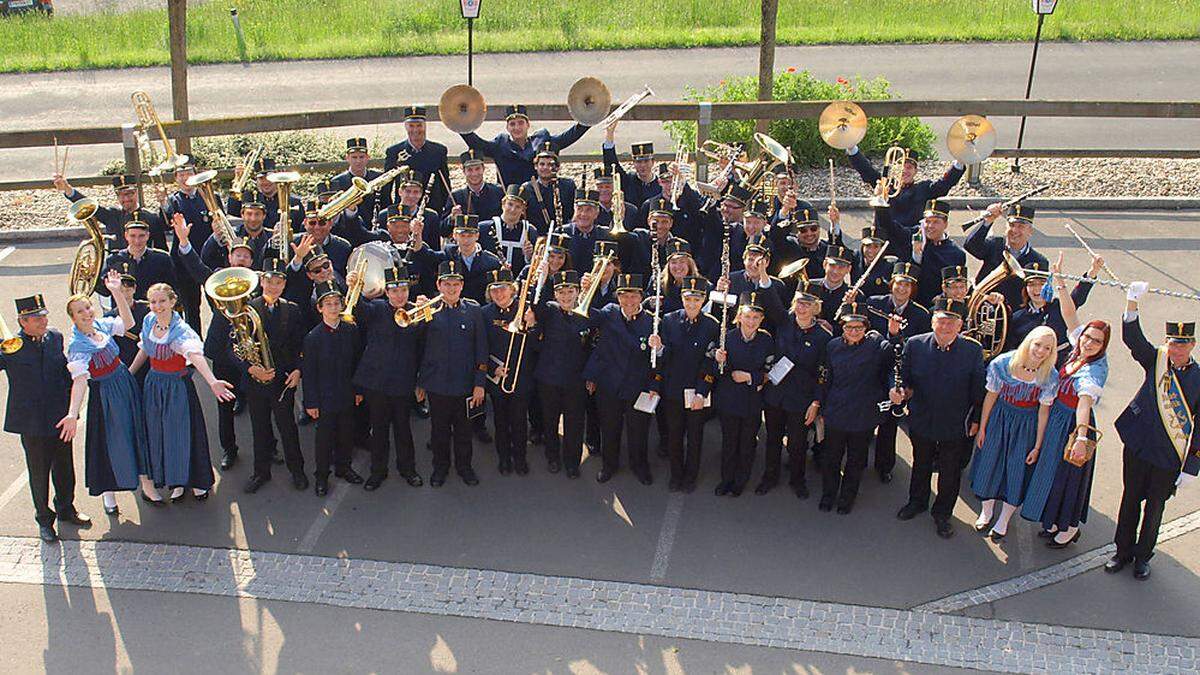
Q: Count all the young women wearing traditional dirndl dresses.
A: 4